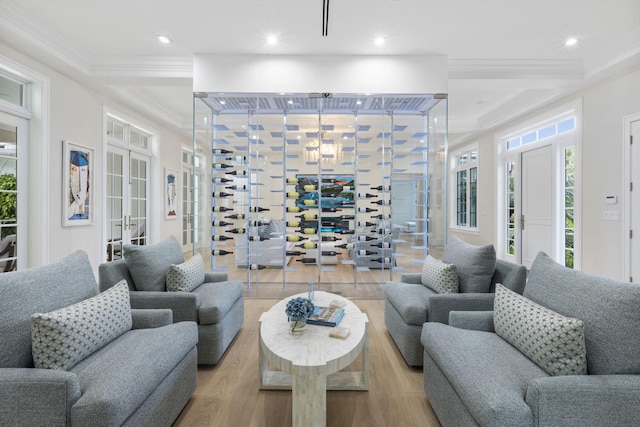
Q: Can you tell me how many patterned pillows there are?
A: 4